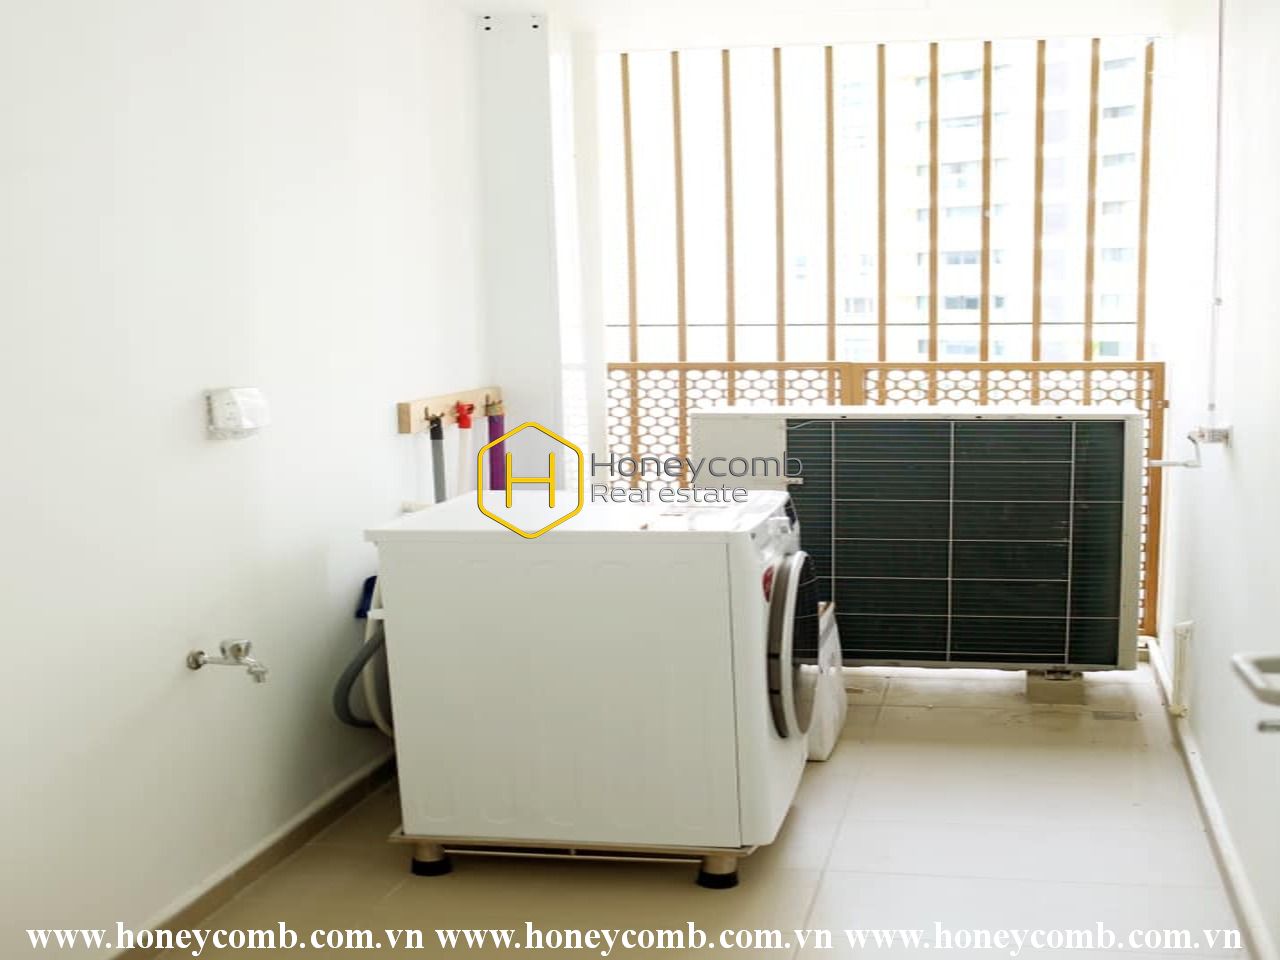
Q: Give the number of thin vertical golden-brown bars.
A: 11